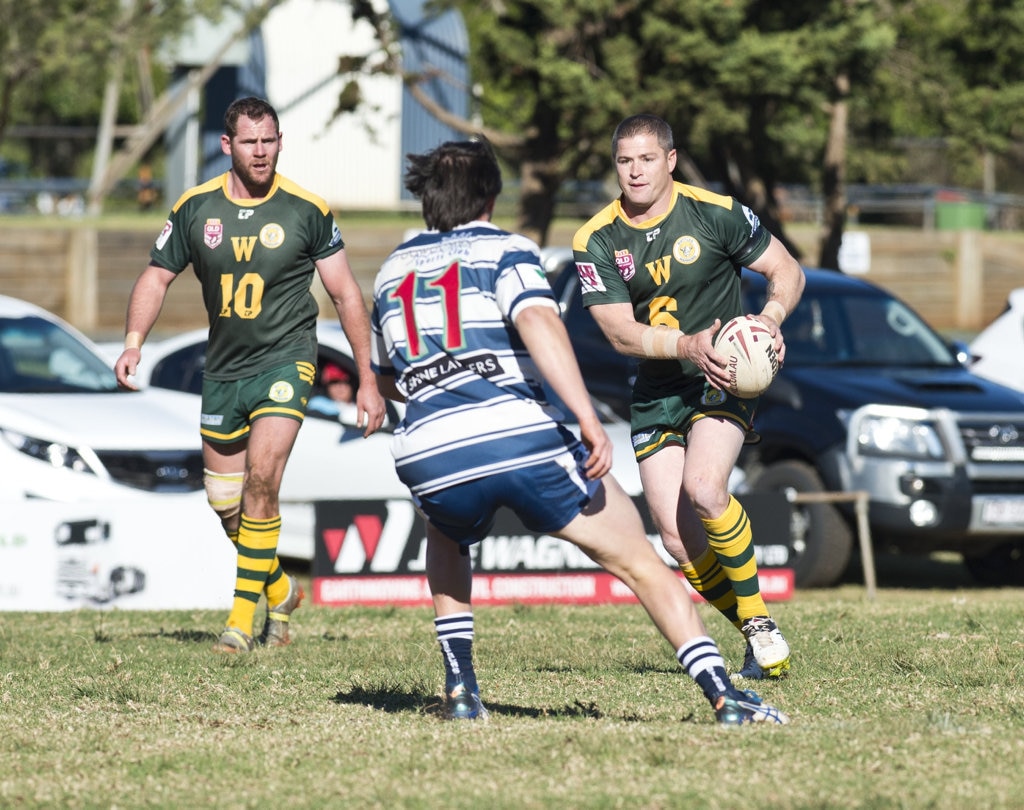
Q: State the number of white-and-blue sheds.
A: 1